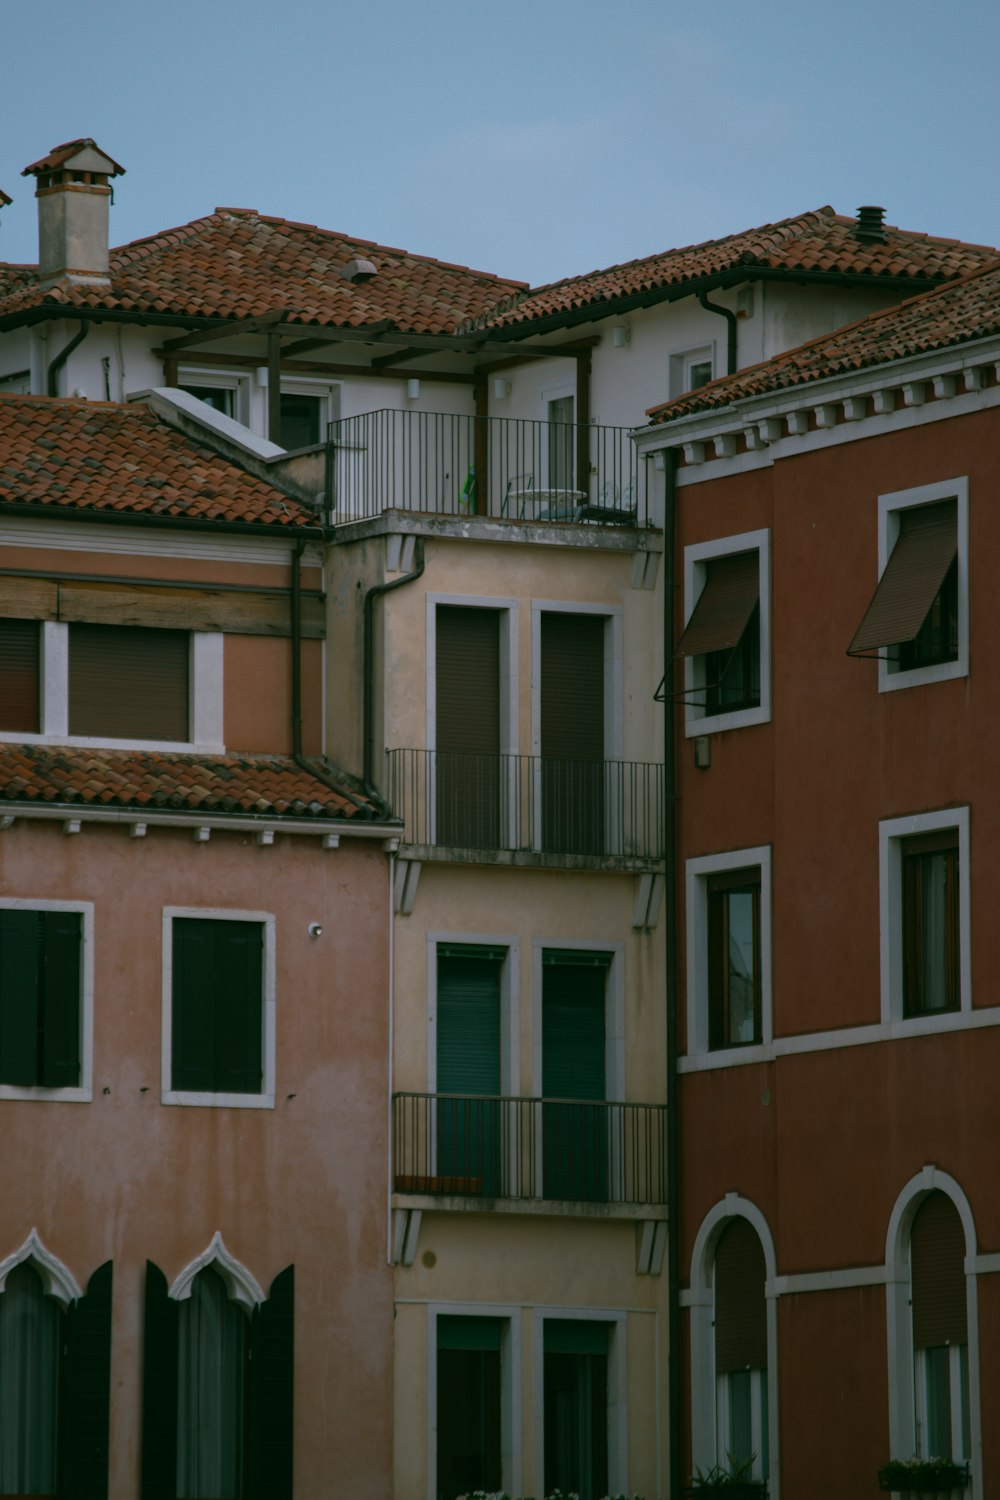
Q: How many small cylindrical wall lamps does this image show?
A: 4